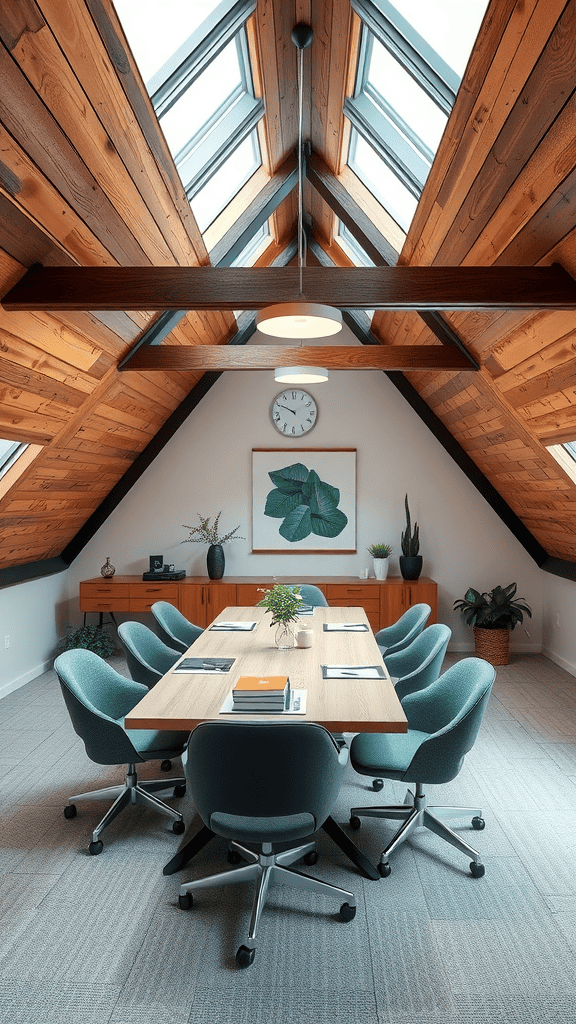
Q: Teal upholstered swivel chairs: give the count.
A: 8